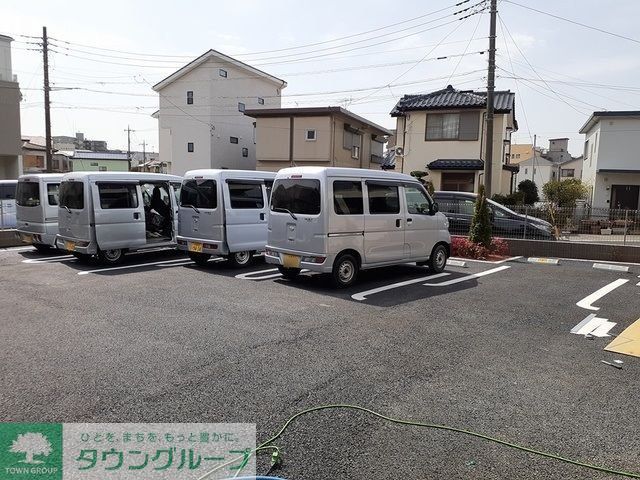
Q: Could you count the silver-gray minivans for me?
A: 4